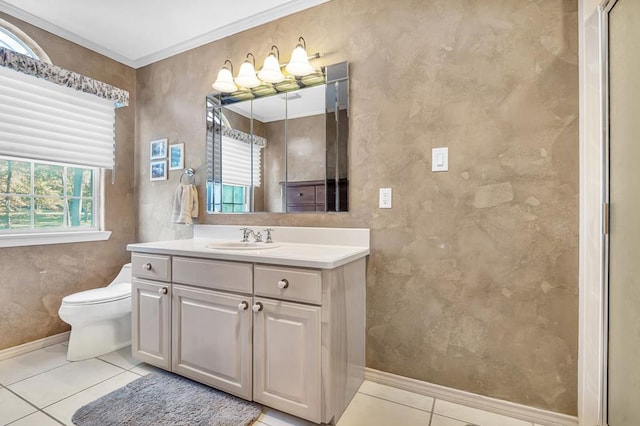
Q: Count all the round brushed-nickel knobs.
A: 5